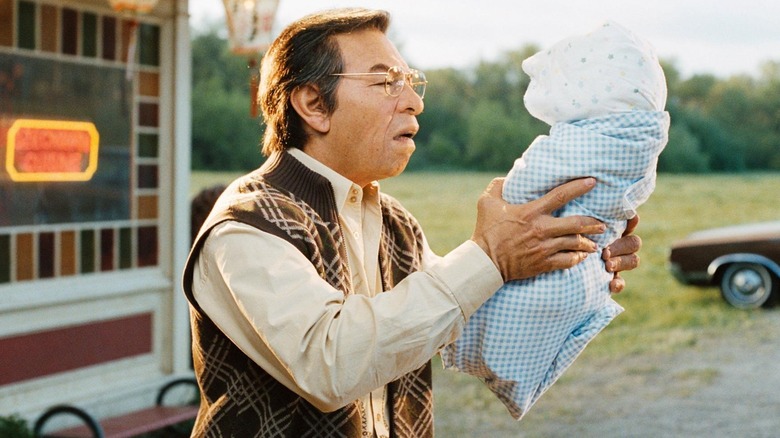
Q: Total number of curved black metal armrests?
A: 2